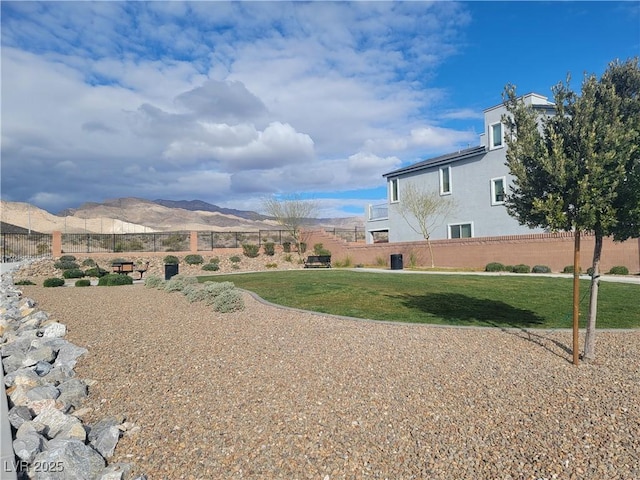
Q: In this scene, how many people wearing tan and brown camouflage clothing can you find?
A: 0